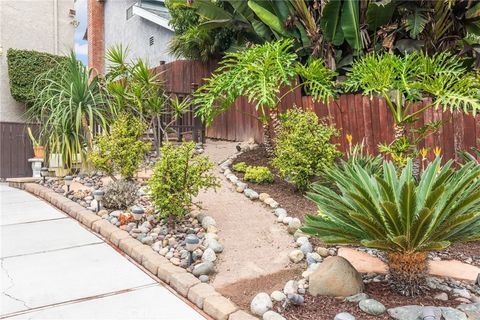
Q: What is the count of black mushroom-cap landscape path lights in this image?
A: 5